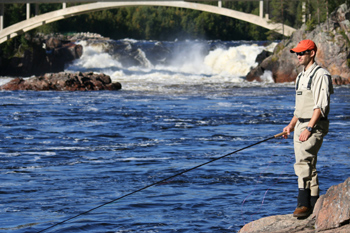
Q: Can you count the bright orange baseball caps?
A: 1